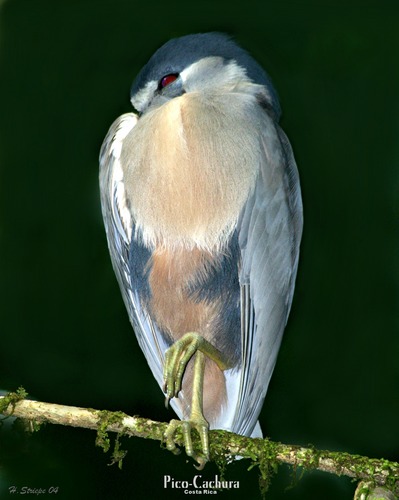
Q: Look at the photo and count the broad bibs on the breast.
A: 1